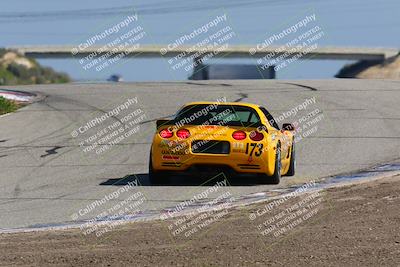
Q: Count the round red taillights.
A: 4